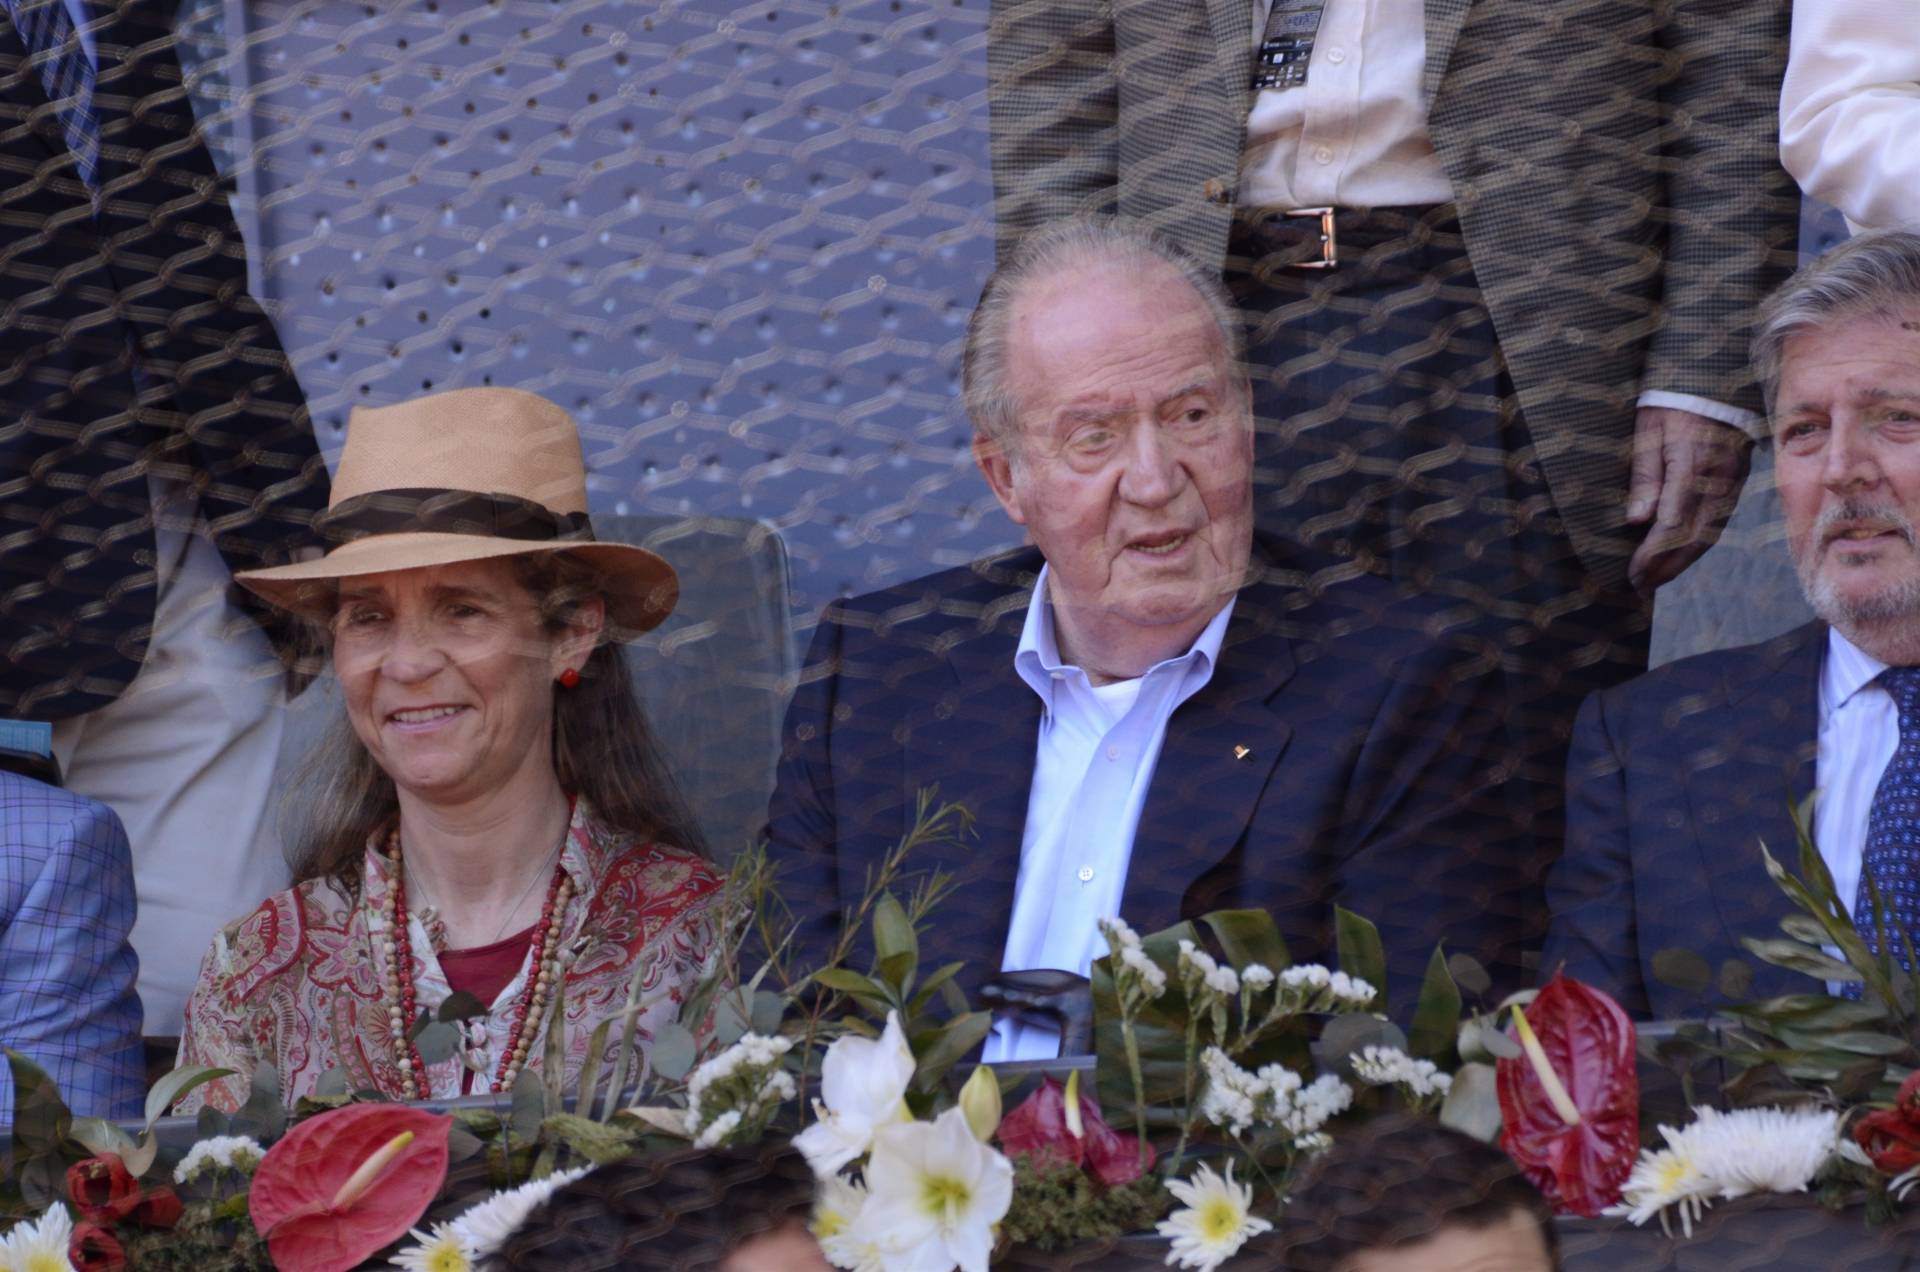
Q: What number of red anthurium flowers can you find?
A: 3